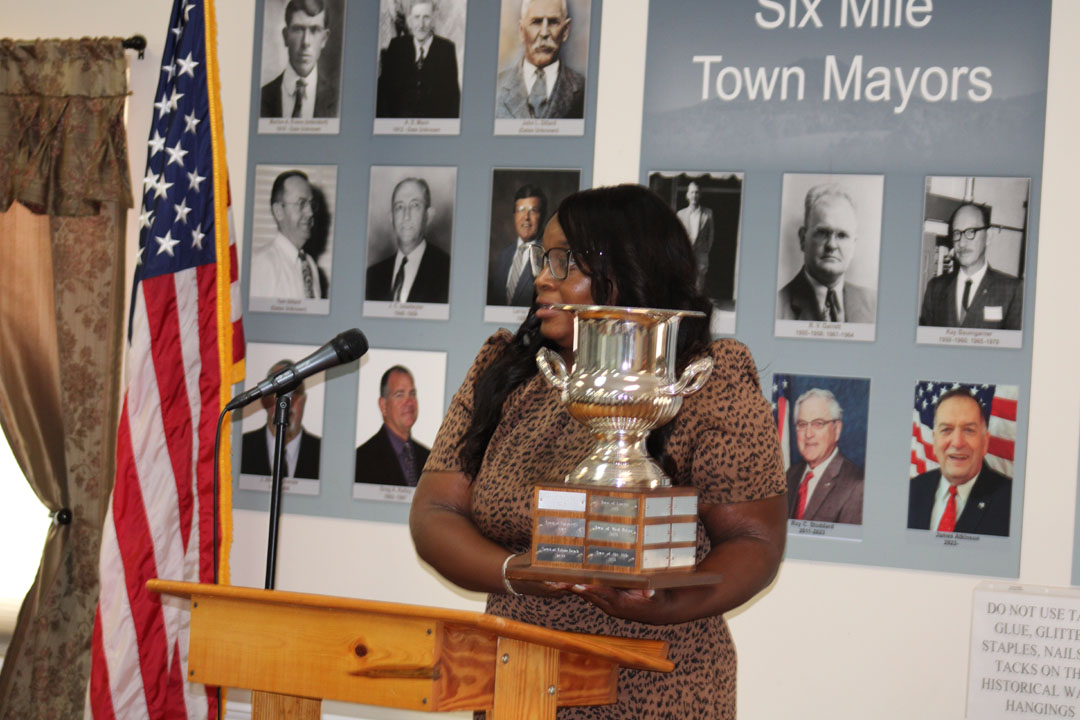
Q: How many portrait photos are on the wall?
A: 13